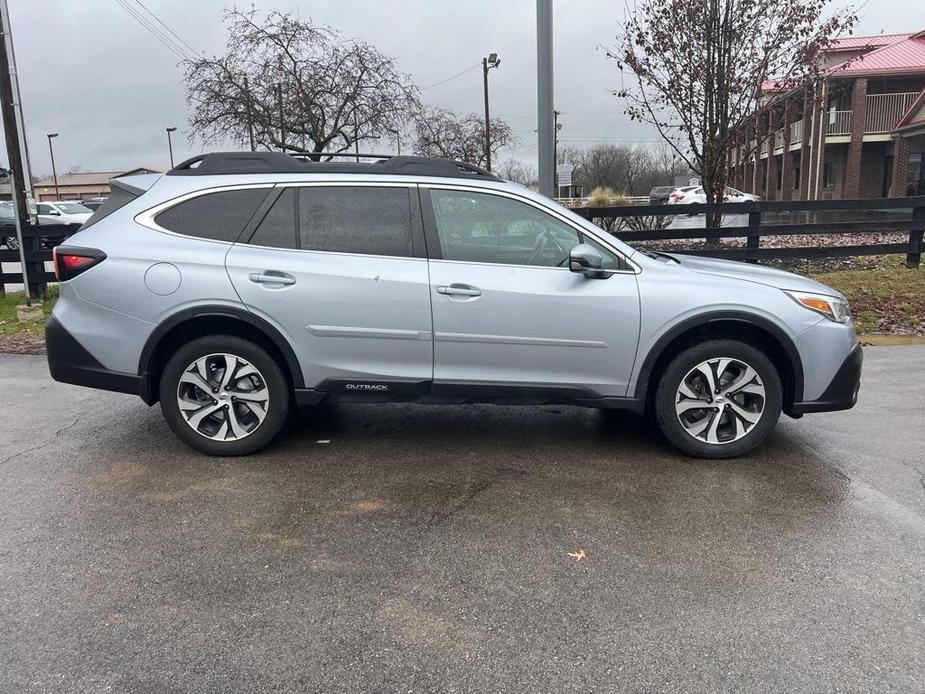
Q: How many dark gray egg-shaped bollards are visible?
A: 0